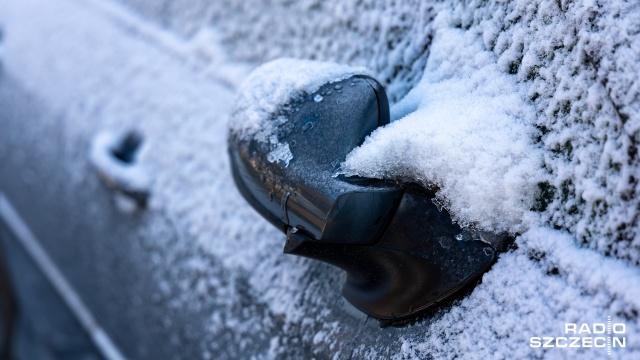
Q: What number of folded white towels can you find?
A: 0